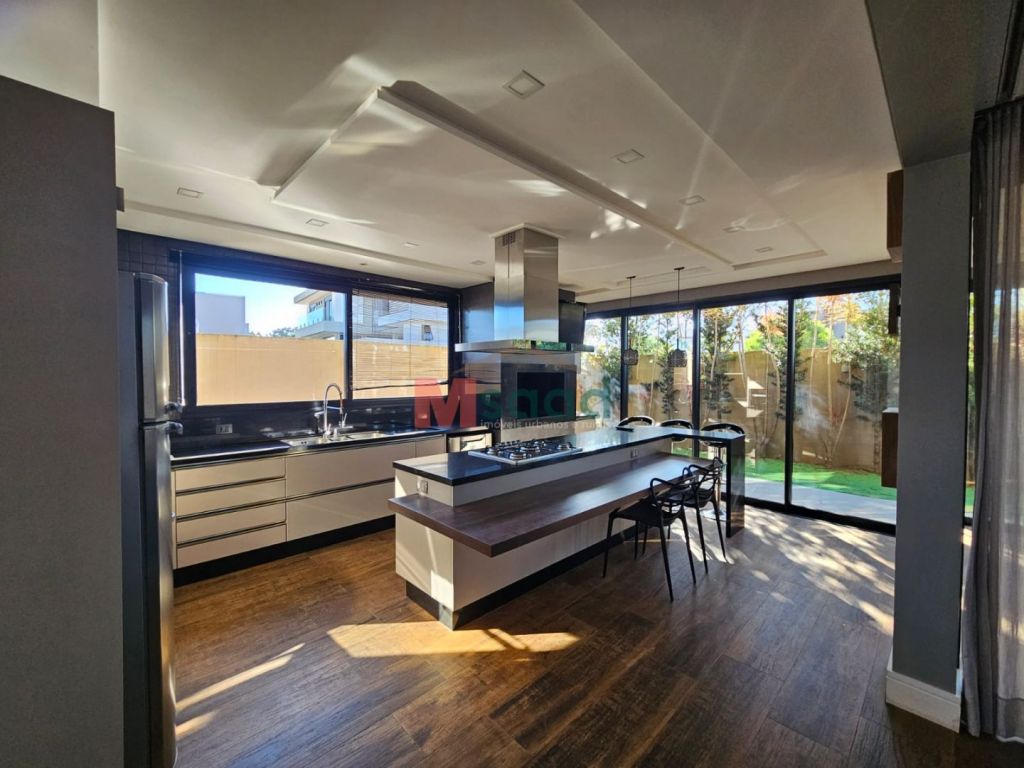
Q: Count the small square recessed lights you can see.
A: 9